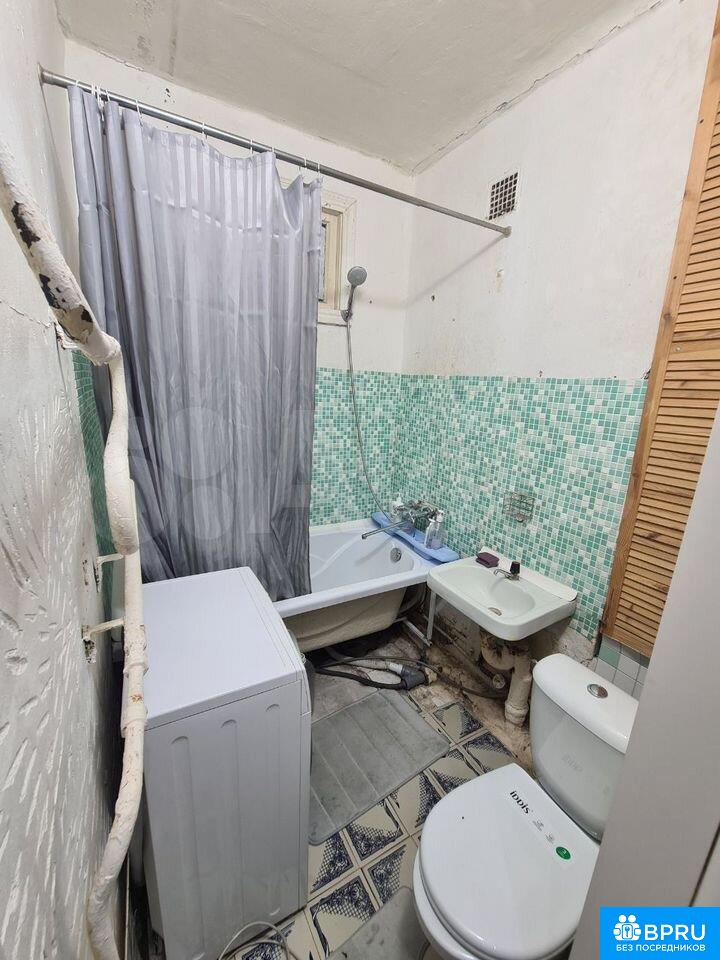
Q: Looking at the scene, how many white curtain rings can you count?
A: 12